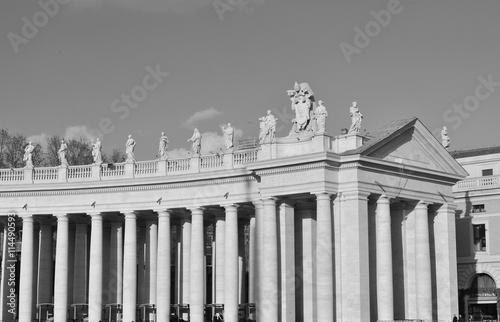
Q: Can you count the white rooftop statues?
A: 12